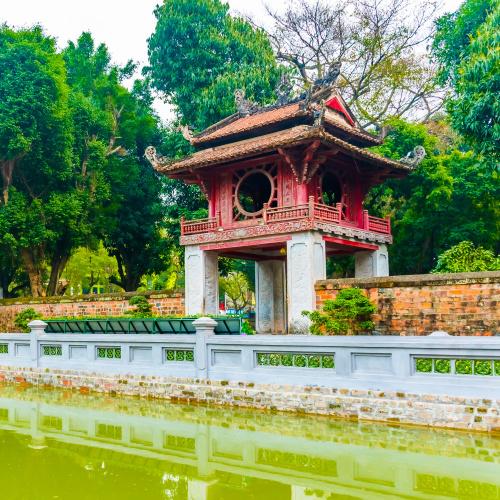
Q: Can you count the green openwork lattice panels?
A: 6